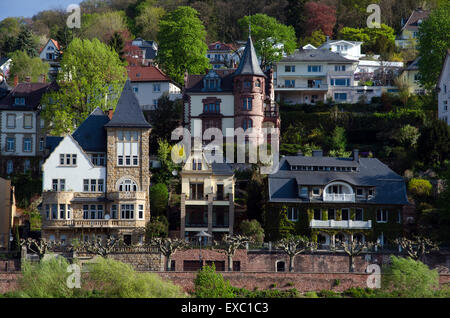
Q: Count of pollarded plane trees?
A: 7